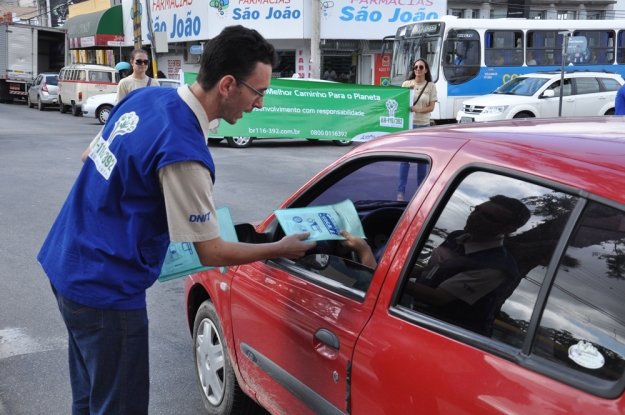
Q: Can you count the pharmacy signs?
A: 3